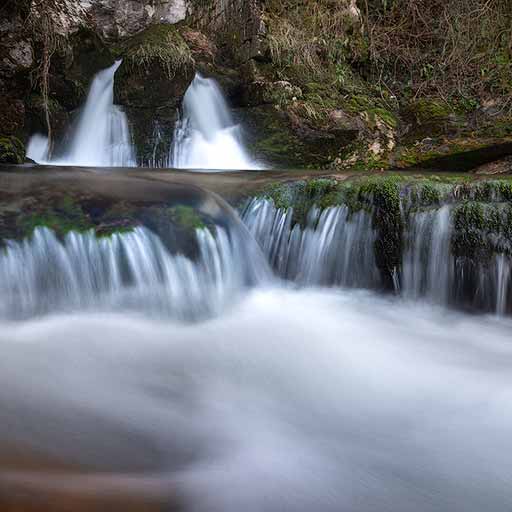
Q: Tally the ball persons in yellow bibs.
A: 0